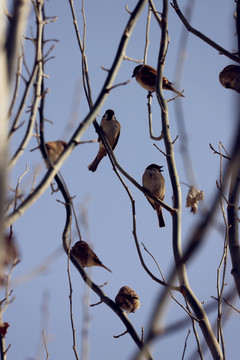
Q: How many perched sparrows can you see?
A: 7